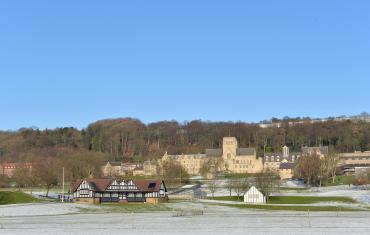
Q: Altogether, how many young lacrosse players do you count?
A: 0